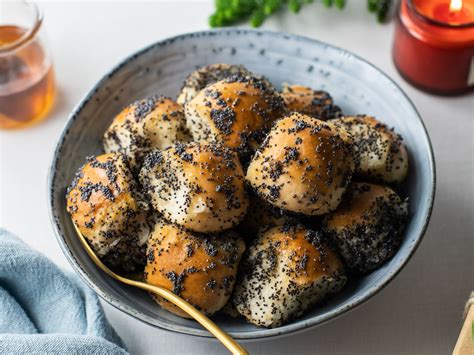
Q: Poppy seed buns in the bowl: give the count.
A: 11